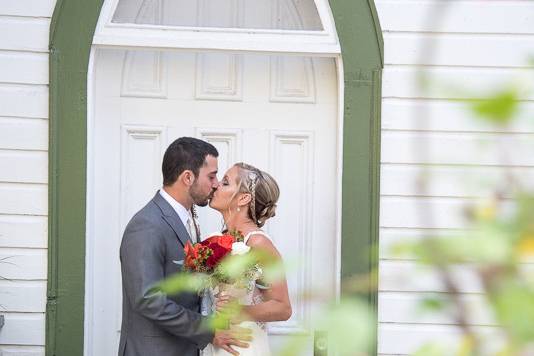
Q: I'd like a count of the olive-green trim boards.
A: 2